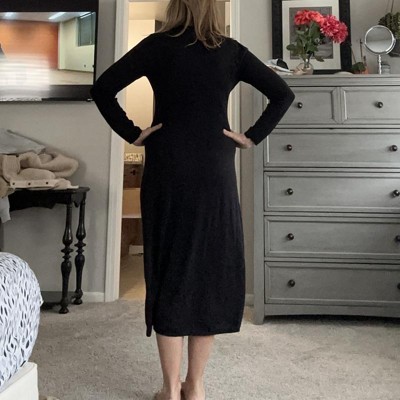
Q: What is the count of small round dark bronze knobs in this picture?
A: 10